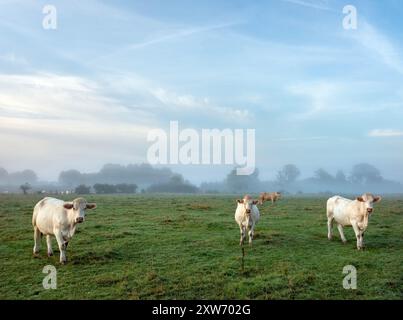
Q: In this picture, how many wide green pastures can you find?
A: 1